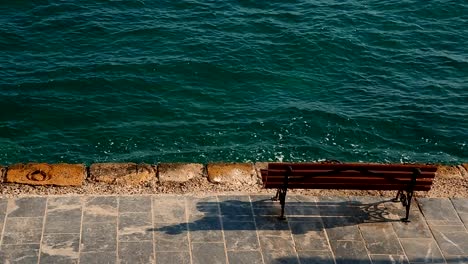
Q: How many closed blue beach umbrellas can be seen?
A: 0